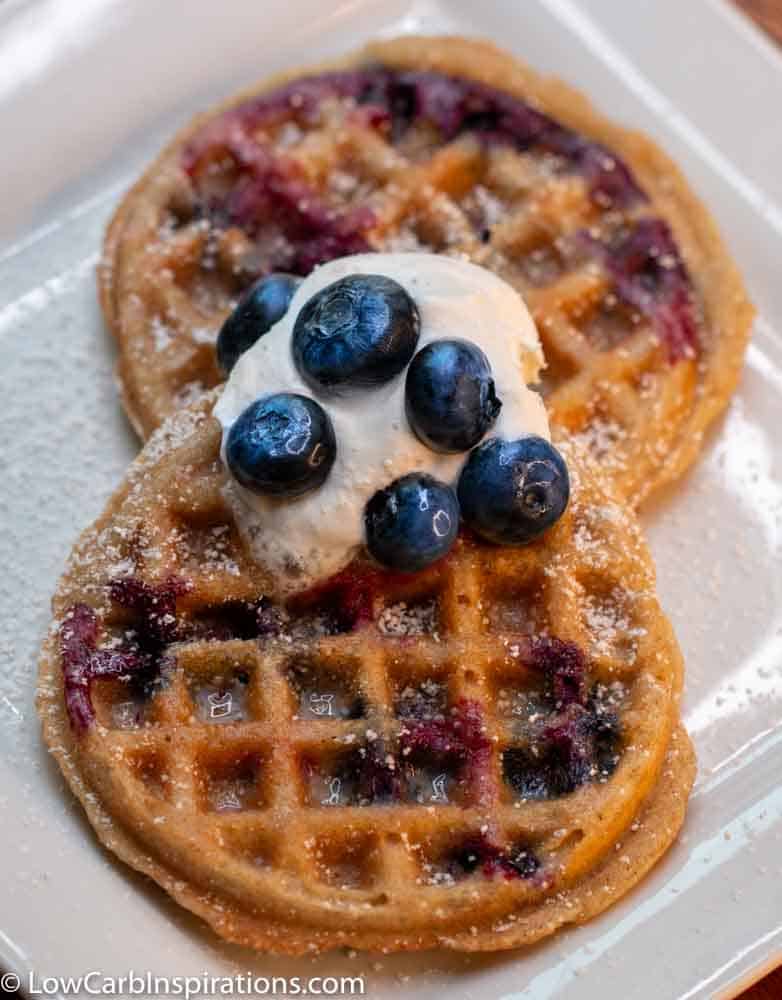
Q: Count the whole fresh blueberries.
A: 6